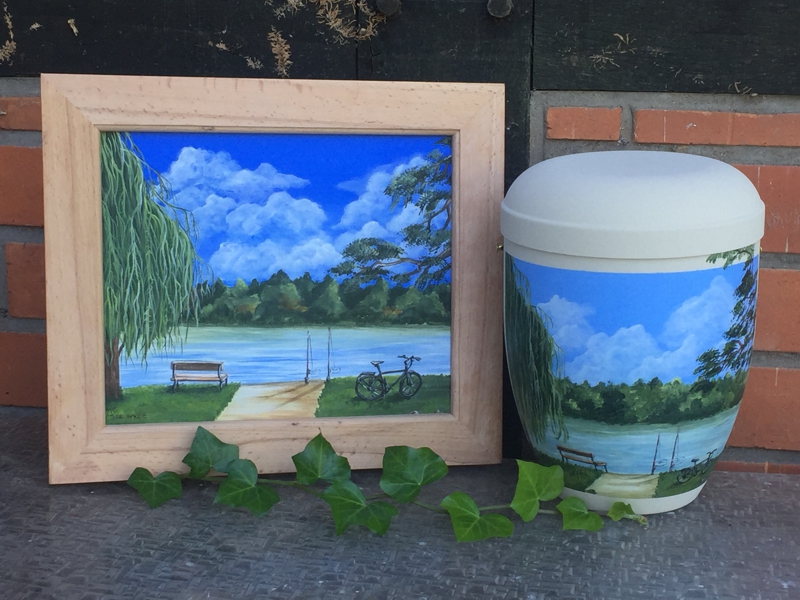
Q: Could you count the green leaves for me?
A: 10